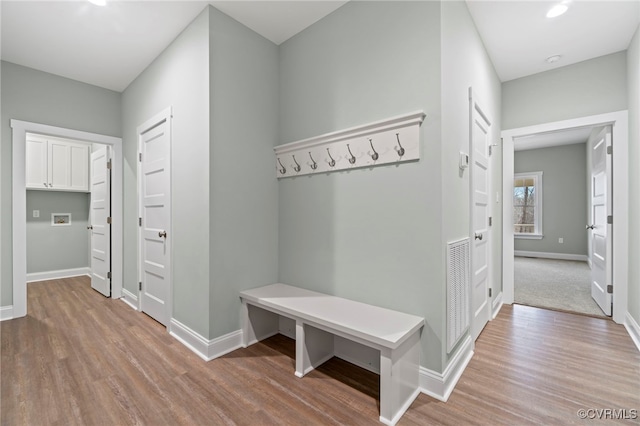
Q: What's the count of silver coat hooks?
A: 7